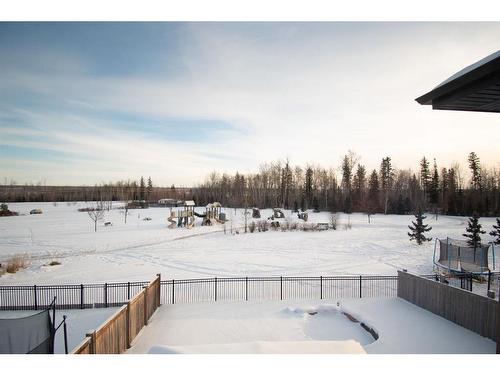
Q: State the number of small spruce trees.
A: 3